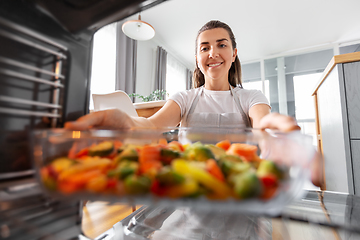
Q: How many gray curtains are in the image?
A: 3